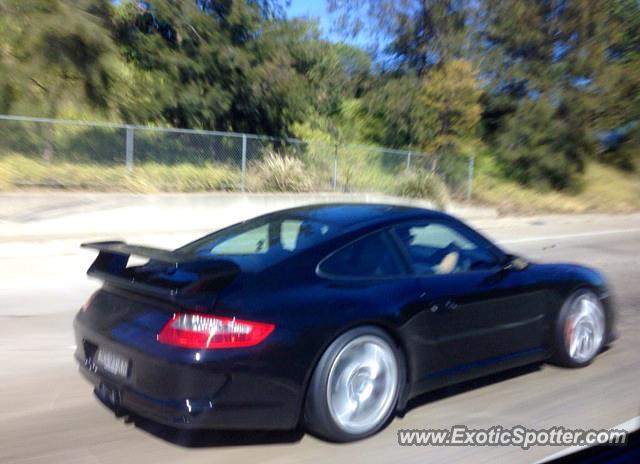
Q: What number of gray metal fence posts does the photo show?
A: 5